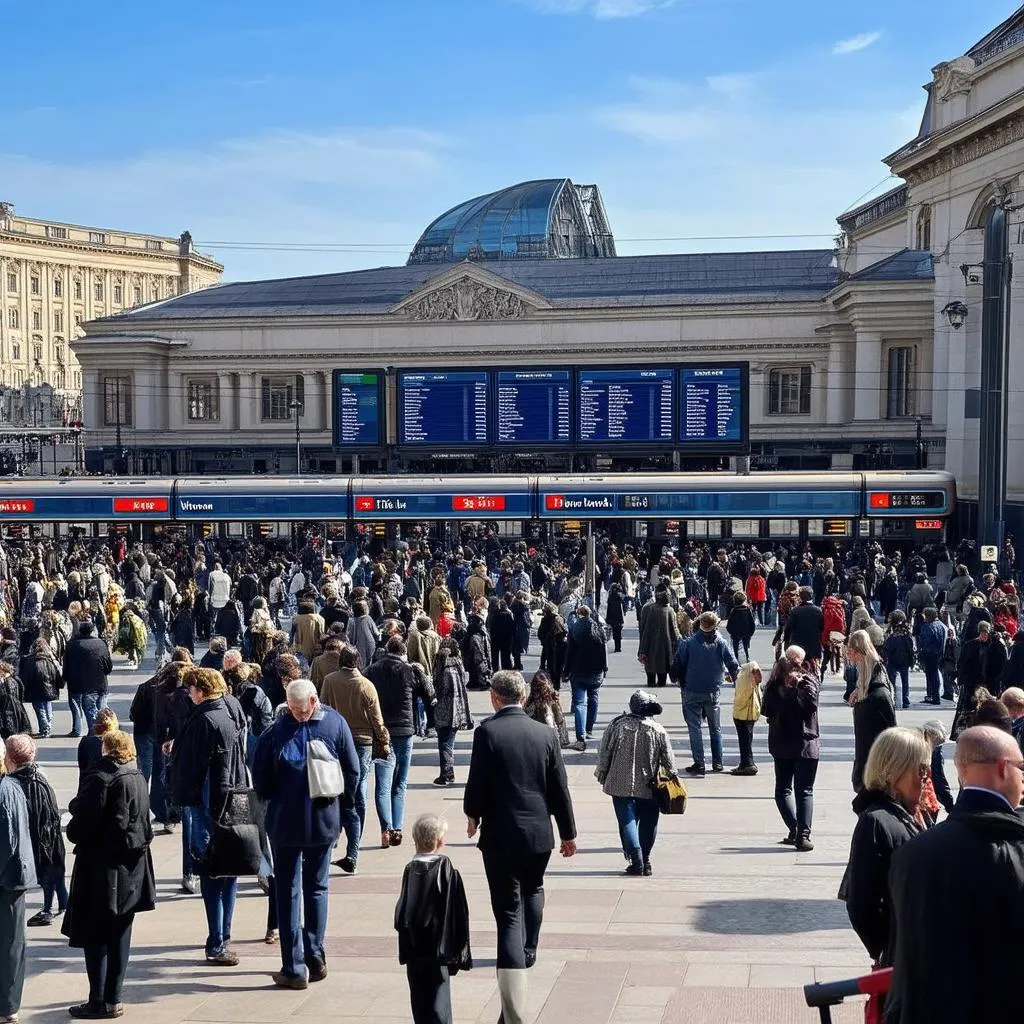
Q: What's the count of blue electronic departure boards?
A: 5